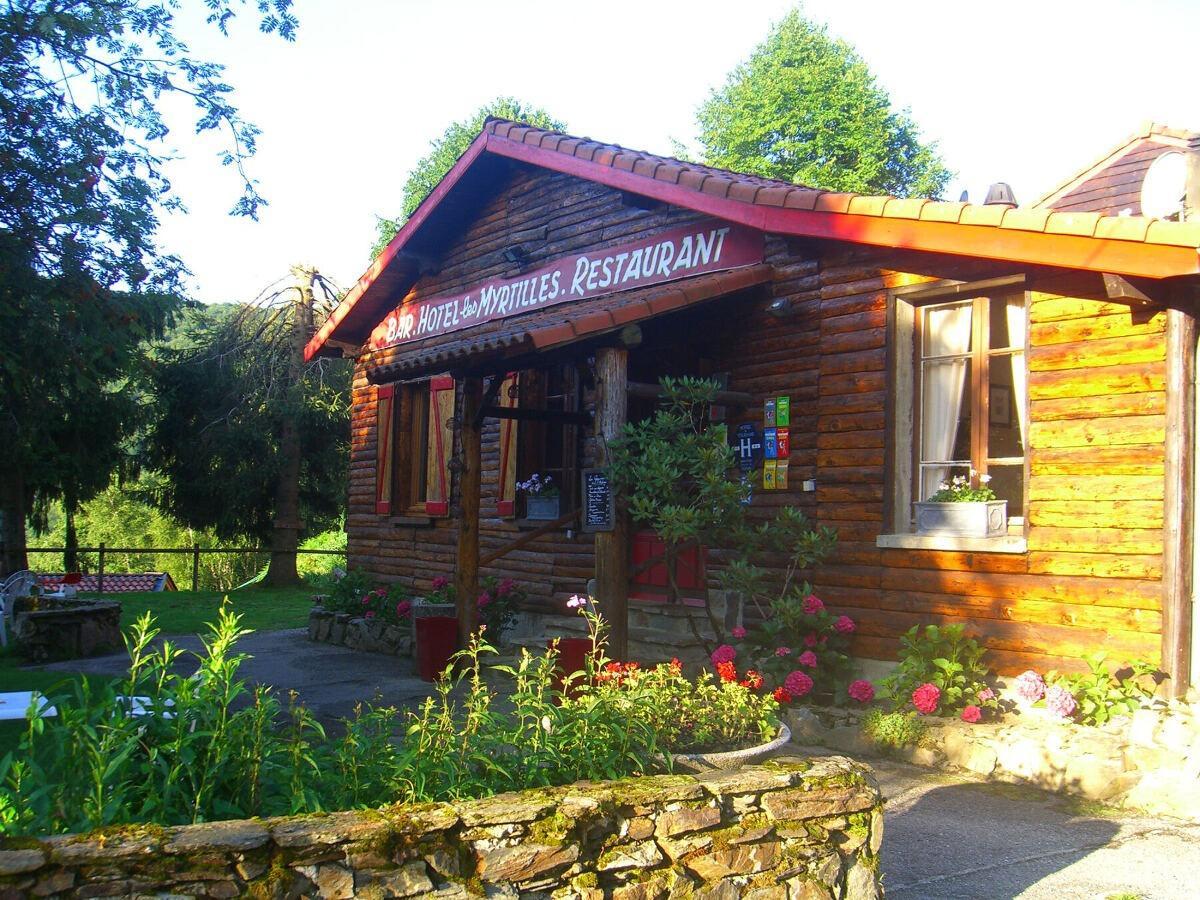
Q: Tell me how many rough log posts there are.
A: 2